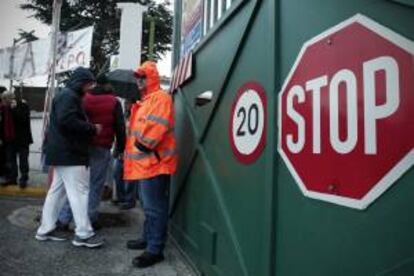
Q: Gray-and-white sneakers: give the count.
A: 2